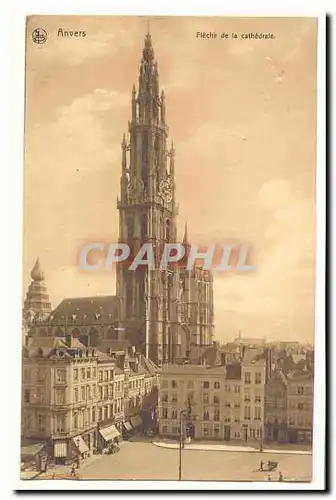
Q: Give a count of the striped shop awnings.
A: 1